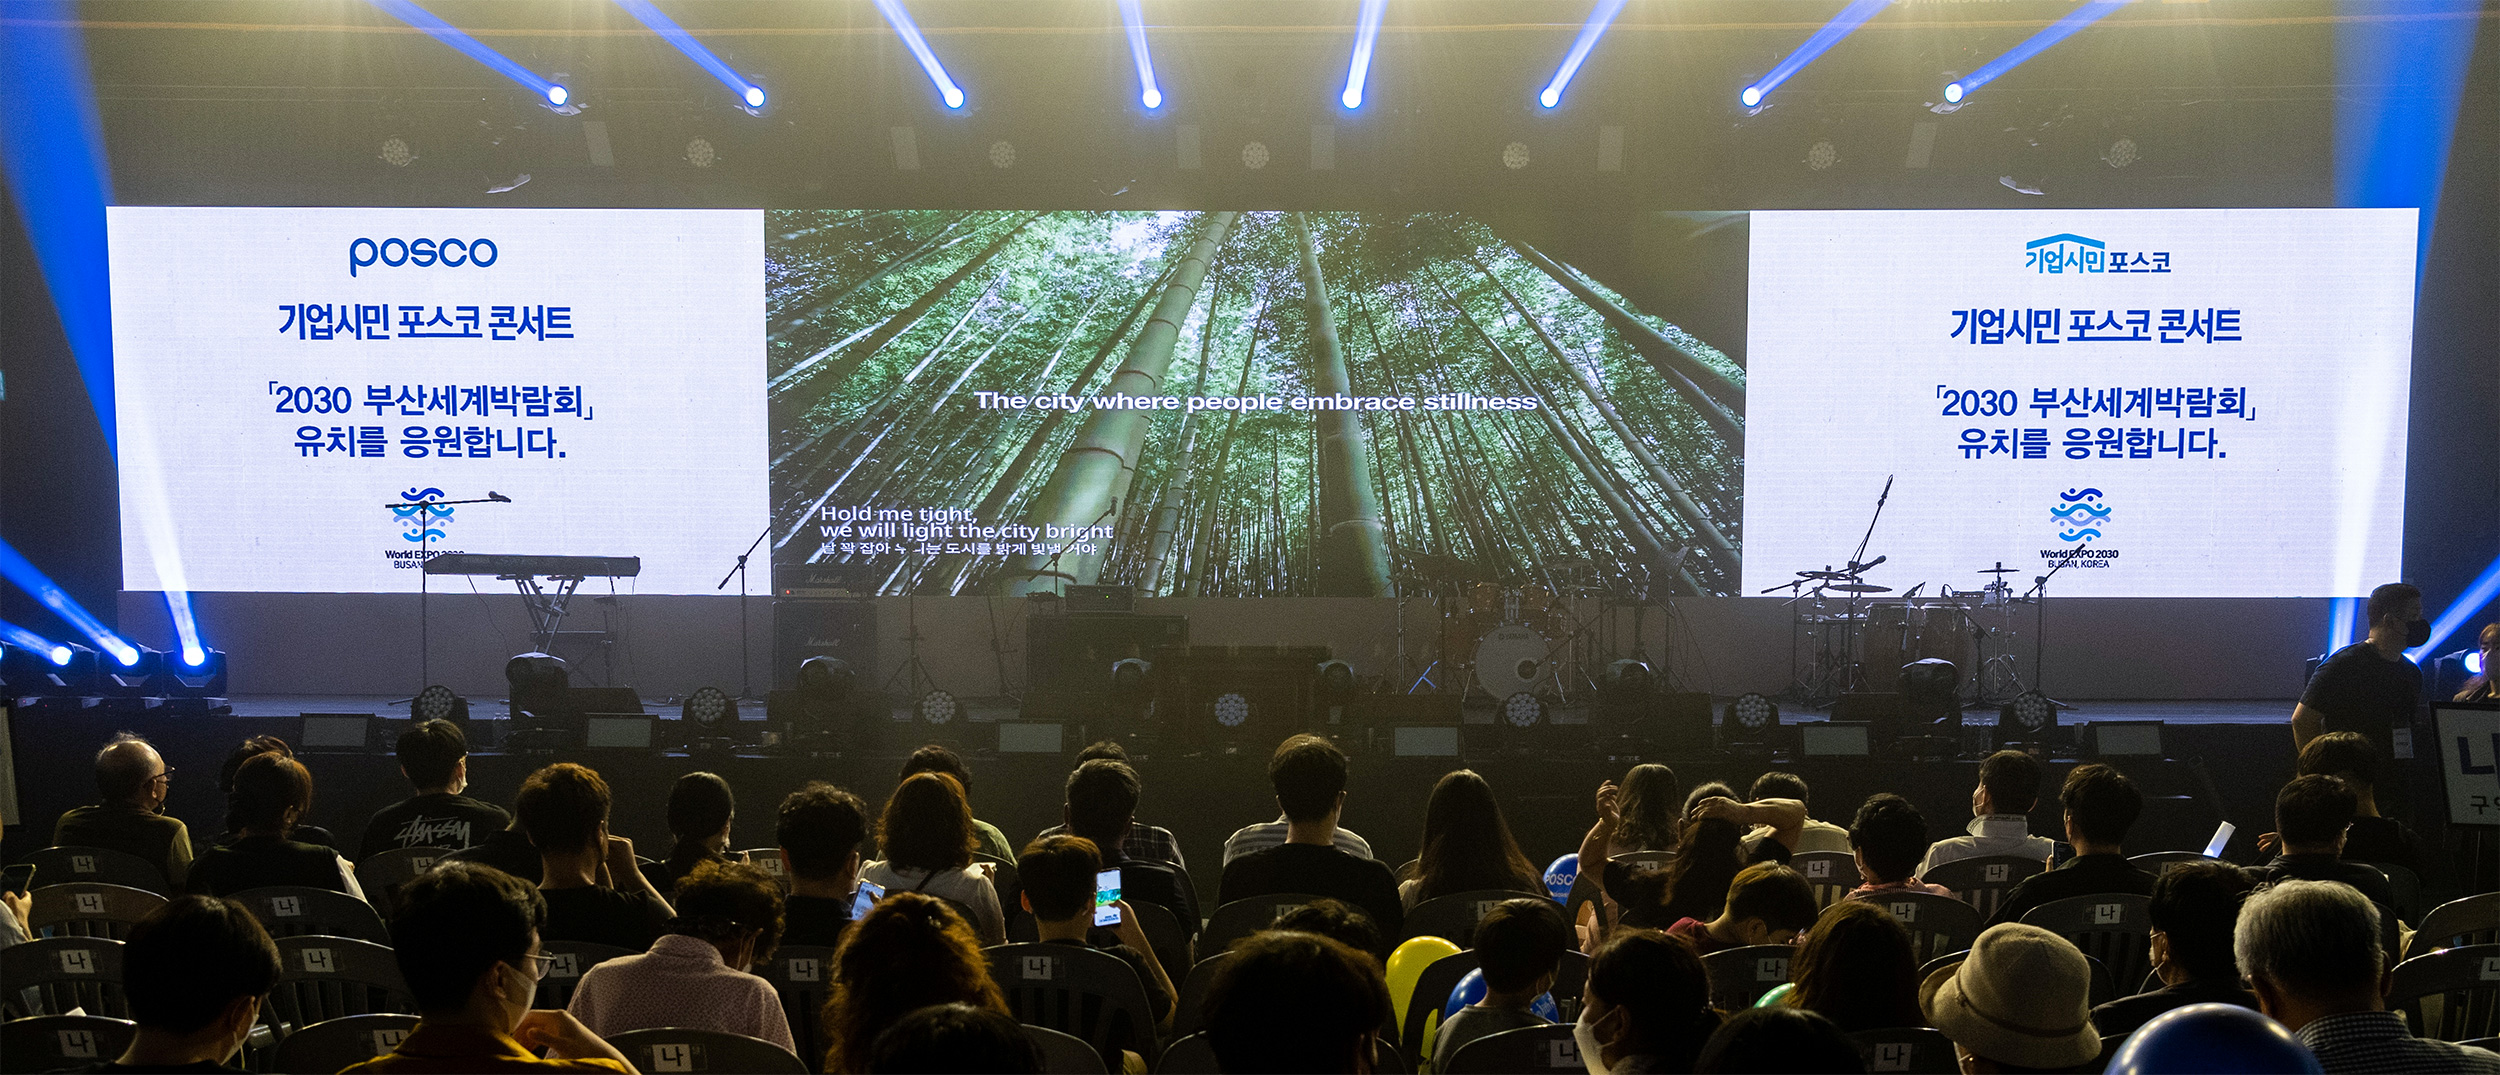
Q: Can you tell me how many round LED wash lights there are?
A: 14